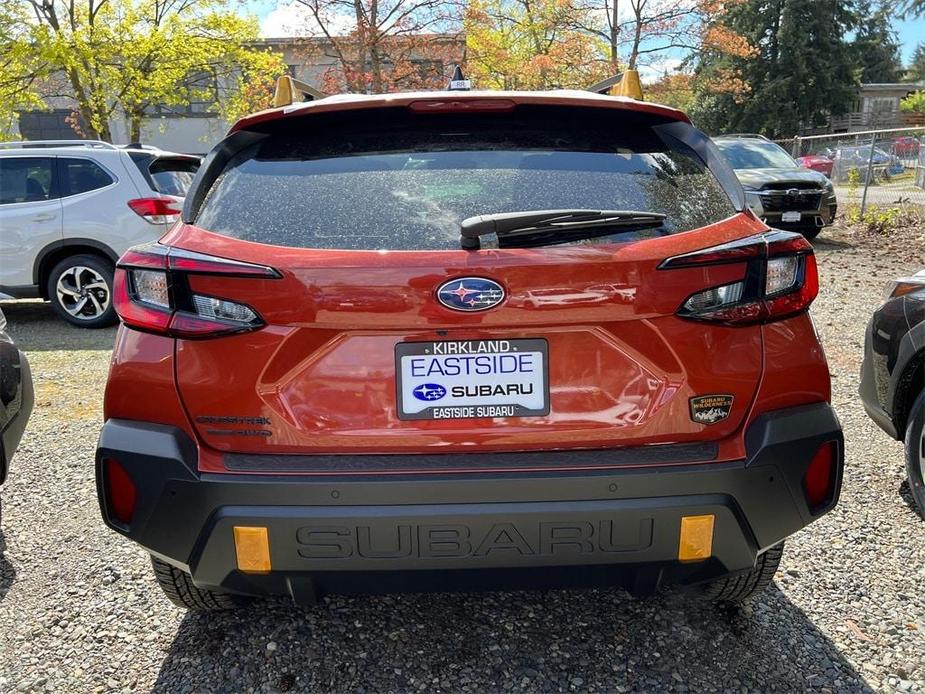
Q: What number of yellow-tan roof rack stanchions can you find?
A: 2